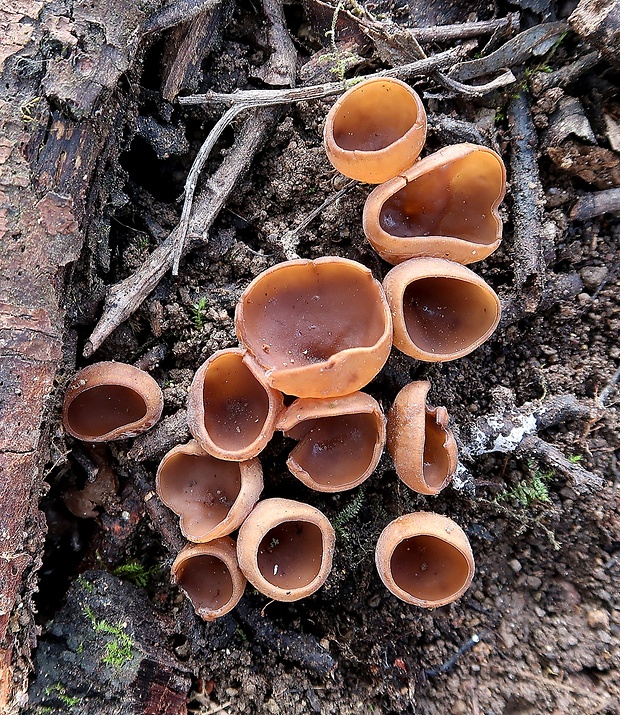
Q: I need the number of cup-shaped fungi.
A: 12